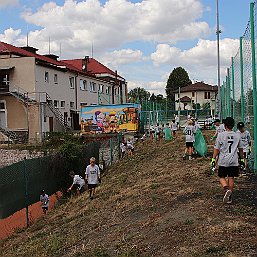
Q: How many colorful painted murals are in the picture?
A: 1